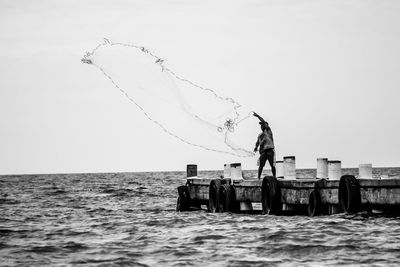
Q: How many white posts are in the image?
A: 7